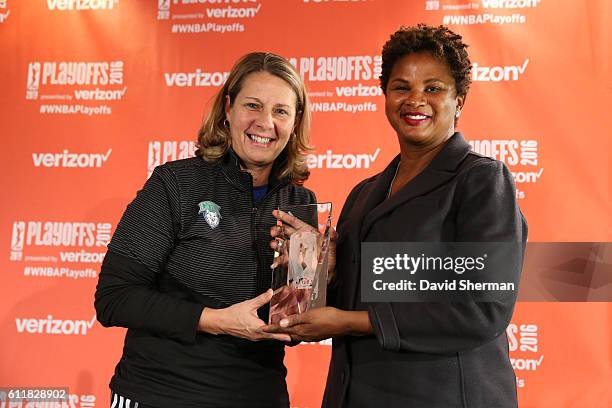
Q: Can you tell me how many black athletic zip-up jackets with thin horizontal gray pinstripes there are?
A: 1